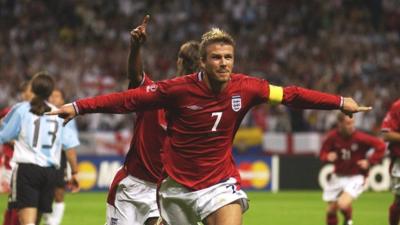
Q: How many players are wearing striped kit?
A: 1